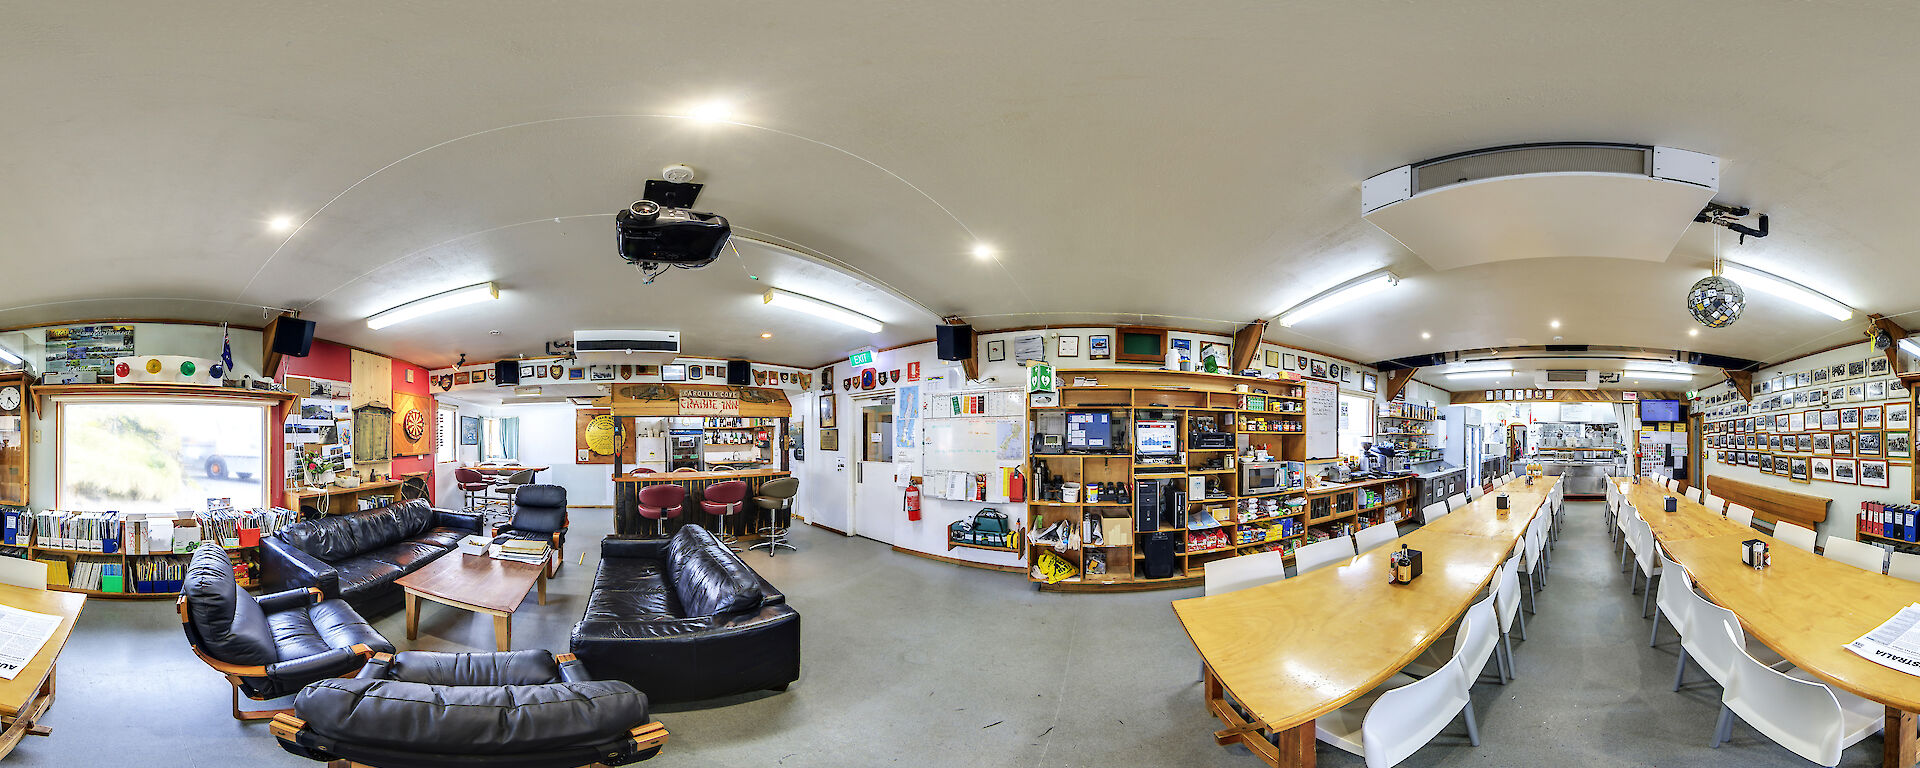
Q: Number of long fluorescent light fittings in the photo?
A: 6